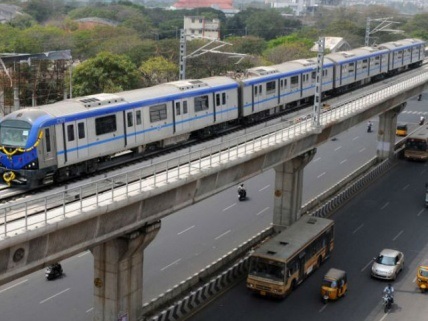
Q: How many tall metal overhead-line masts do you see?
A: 3